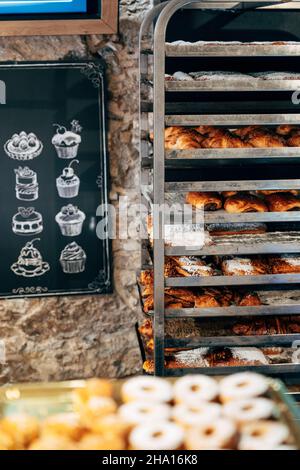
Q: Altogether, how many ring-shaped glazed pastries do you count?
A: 9